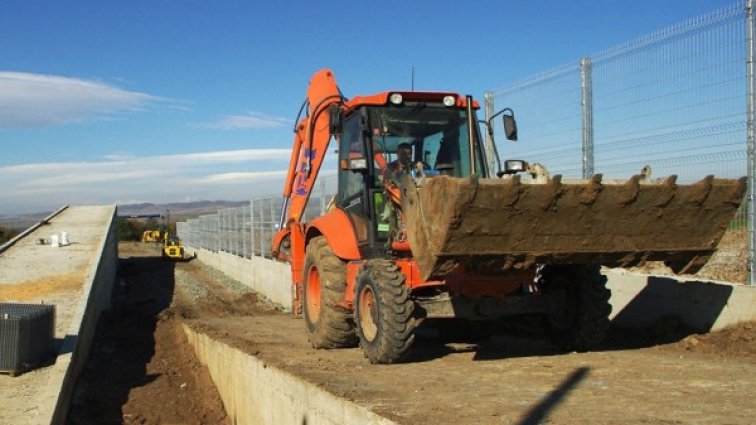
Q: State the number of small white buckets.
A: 2